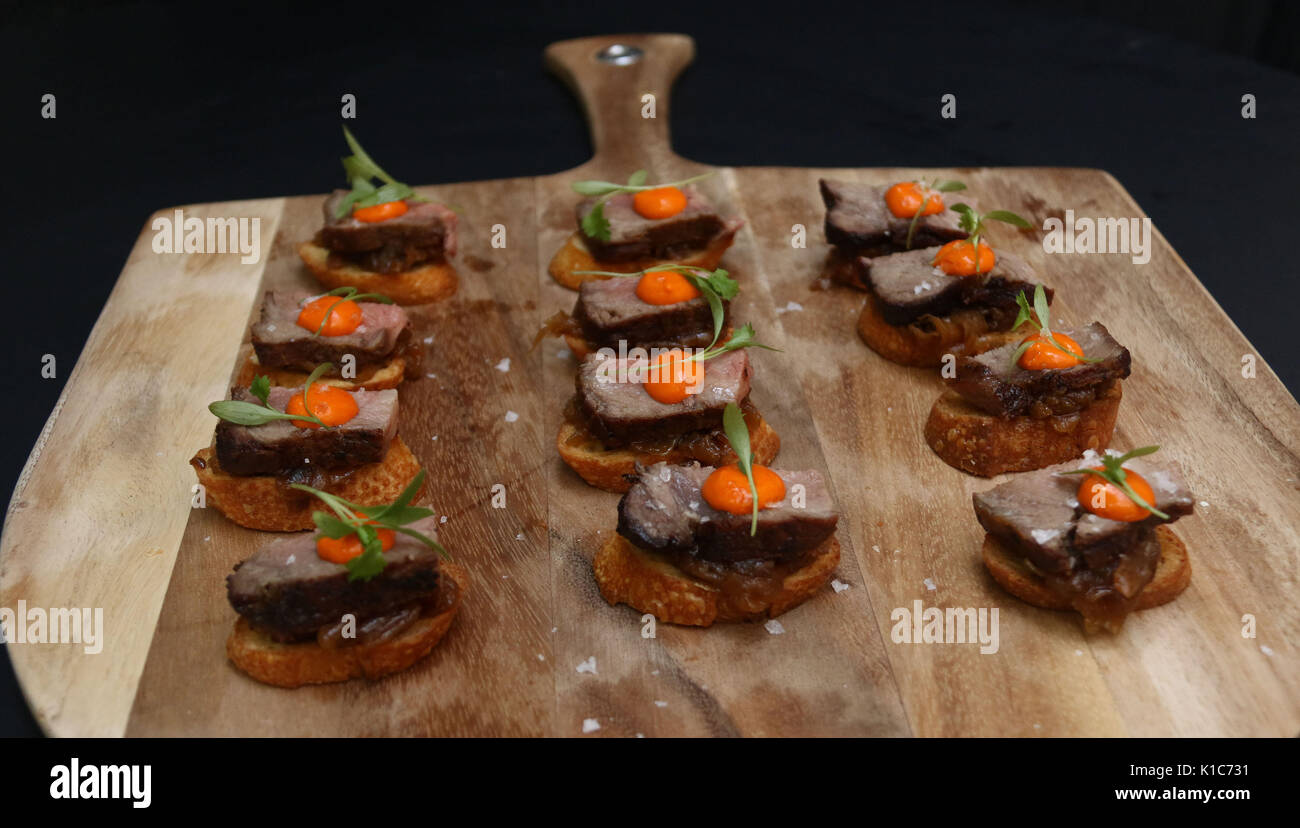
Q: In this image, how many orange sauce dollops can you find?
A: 12